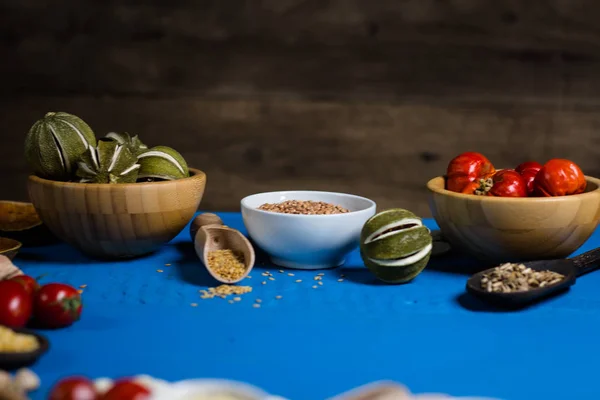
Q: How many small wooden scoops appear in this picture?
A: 1